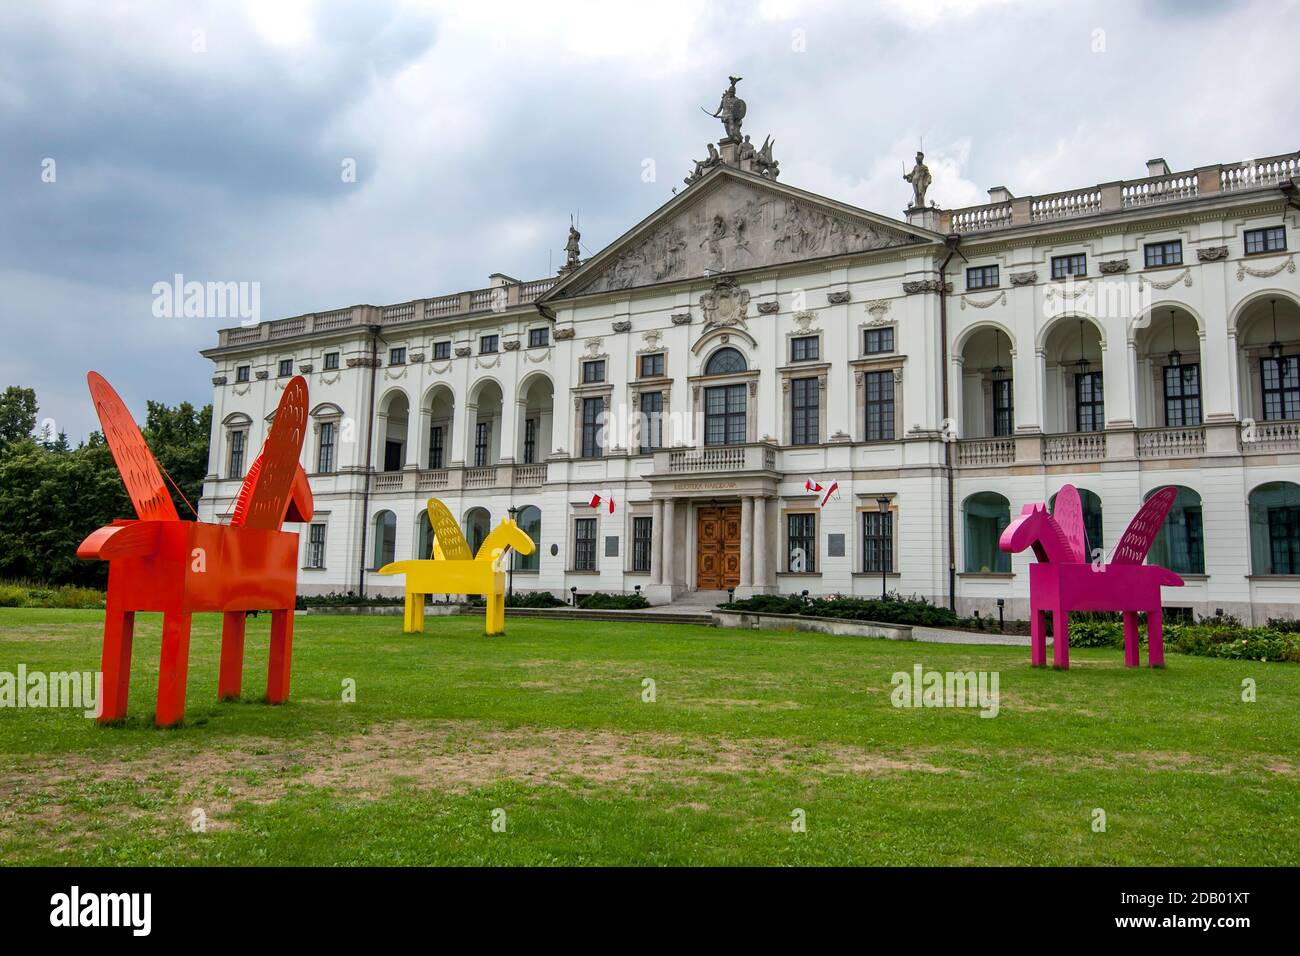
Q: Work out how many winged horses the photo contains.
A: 3